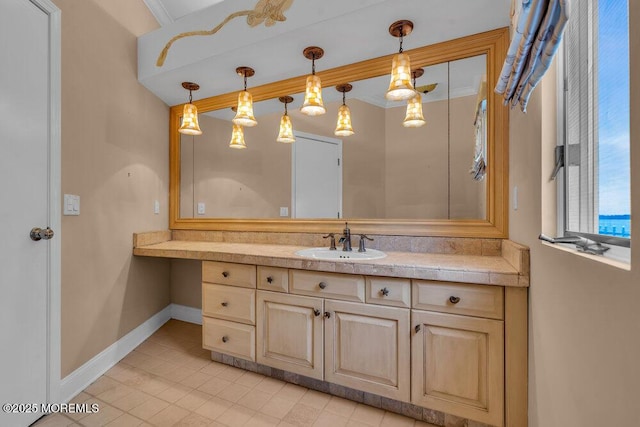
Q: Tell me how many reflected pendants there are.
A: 4